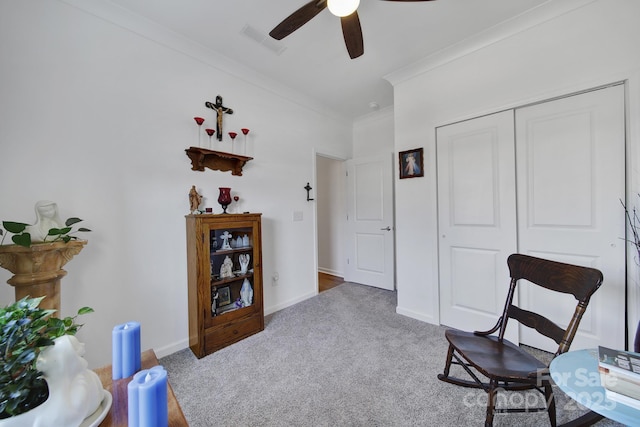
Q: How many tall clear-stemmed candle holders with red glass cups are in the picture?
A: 4